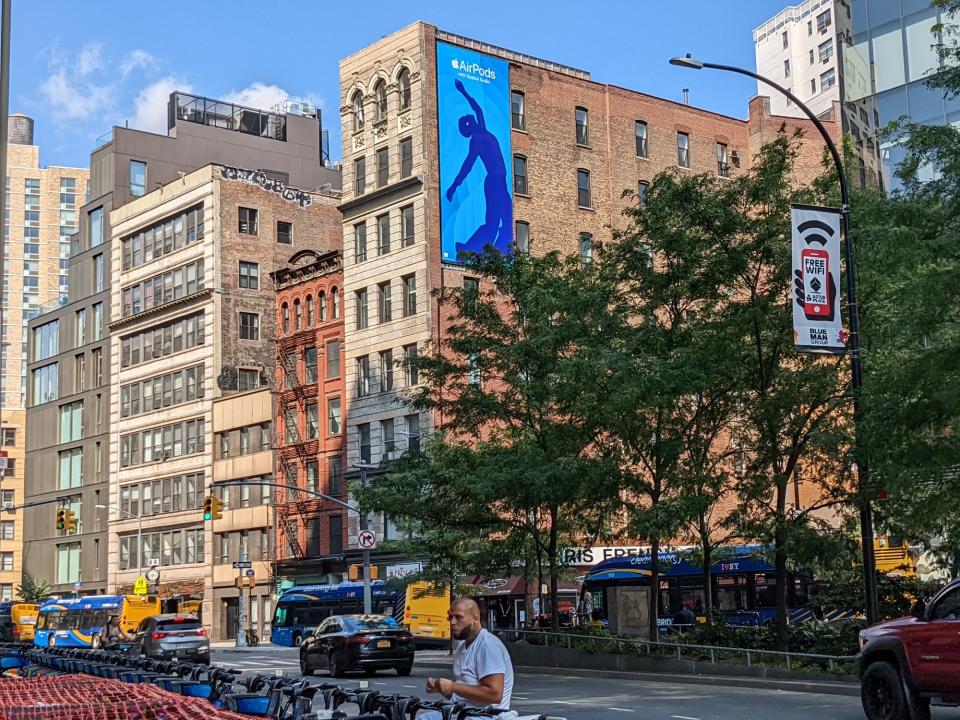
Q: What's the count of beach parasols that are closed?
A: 0